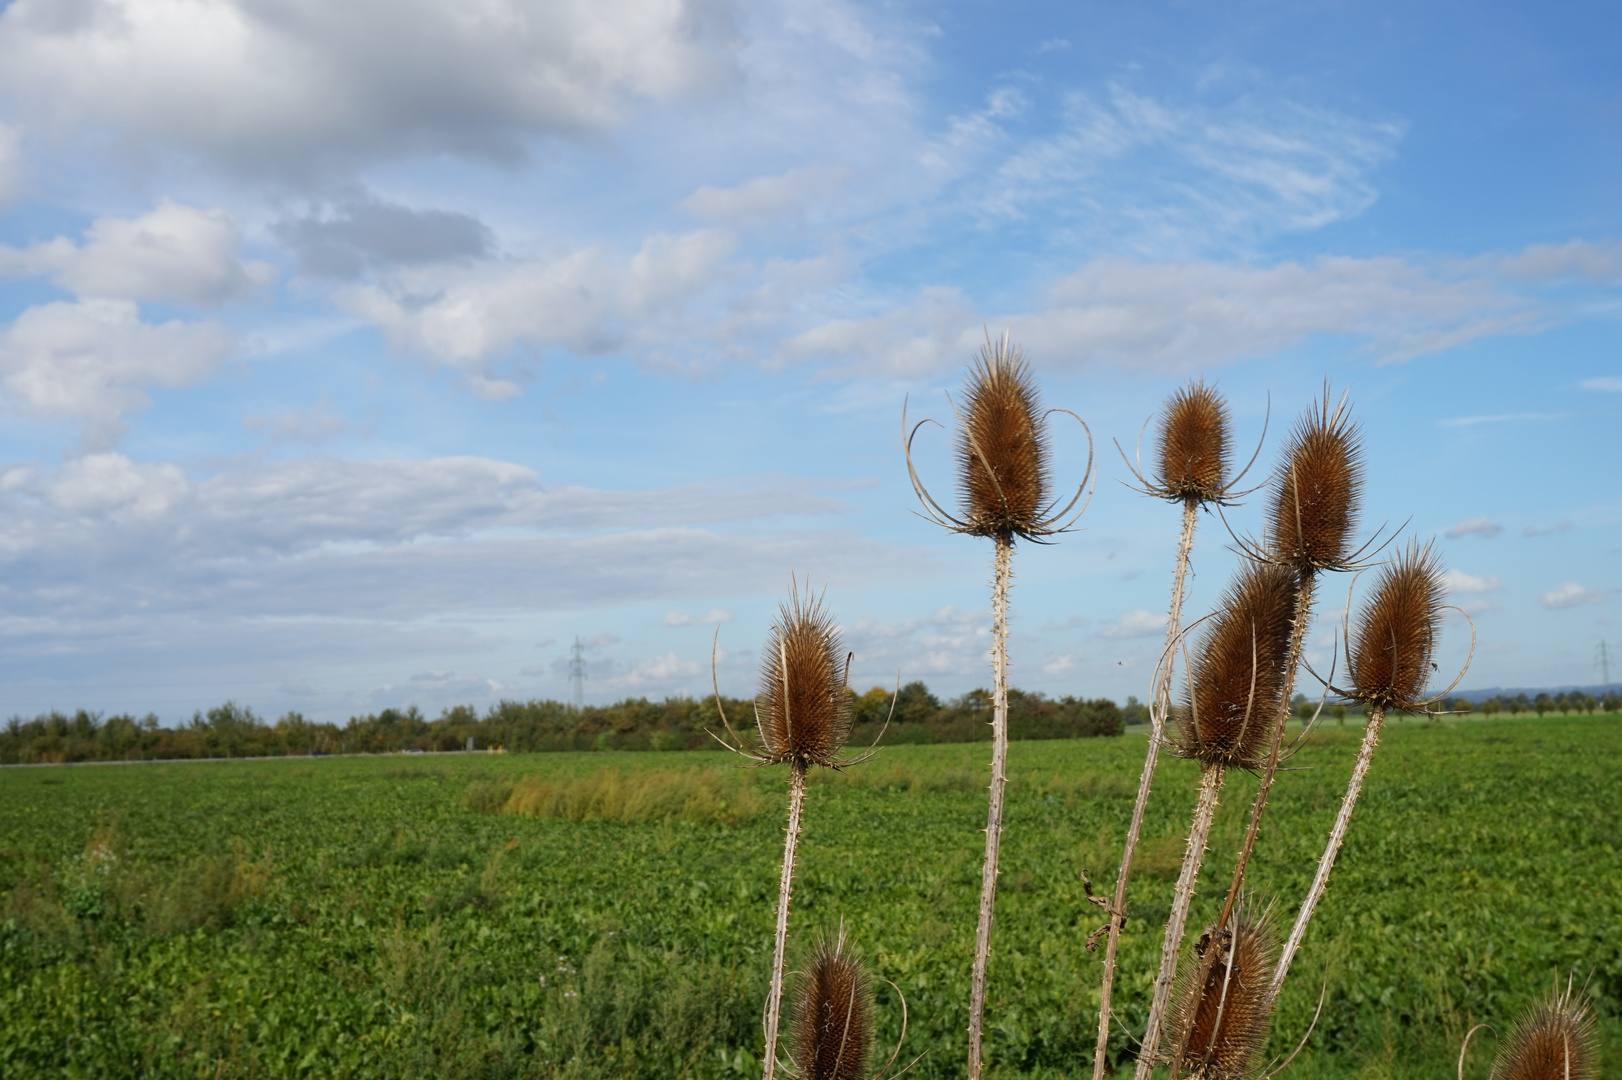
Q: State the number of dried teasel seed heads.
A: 9